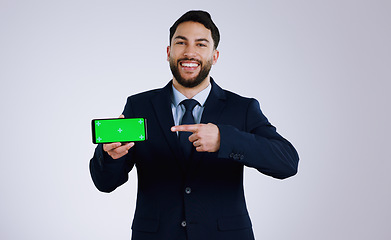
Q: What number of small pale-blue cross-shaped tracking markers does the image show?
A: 5